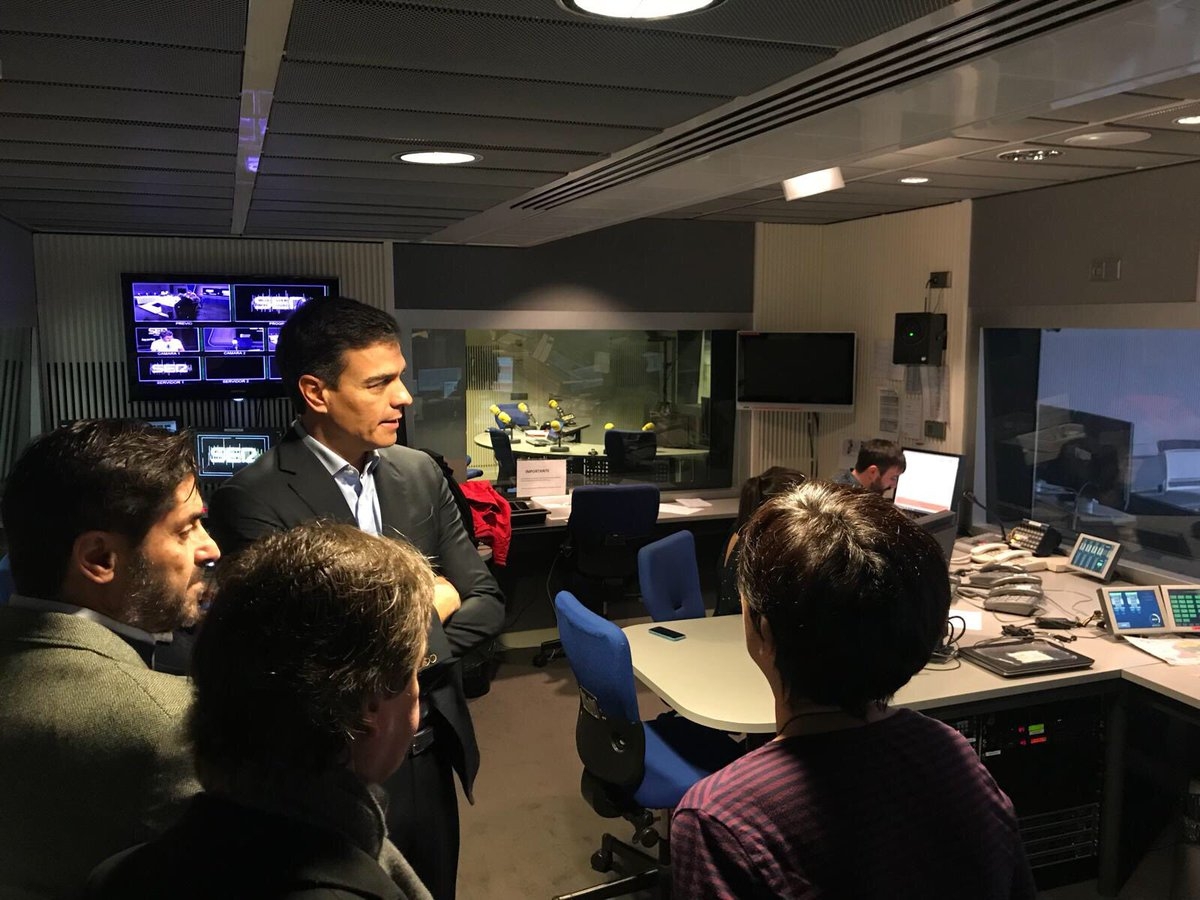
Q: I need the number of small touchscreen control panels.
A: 3